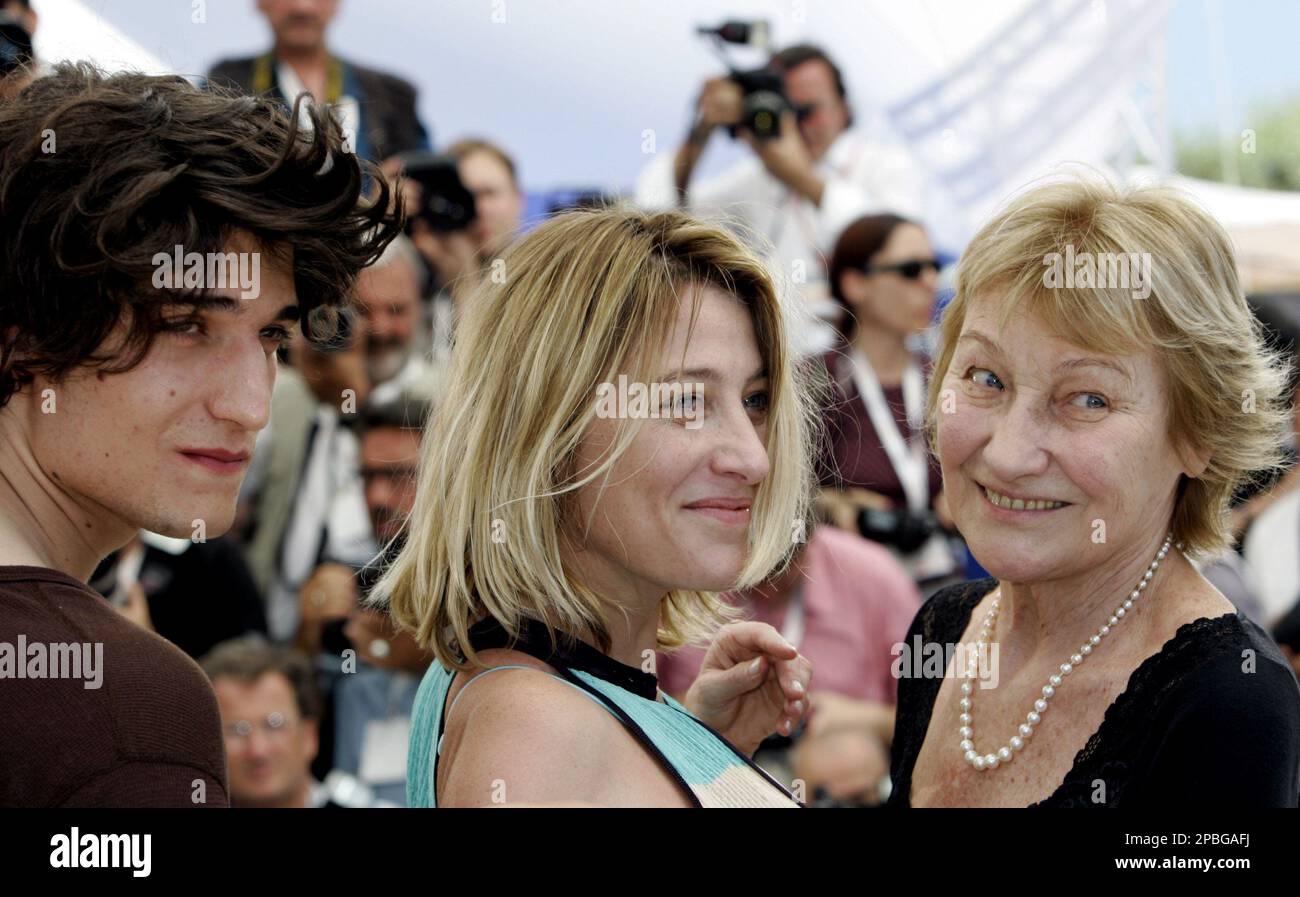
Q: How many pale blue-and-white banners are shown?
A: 1